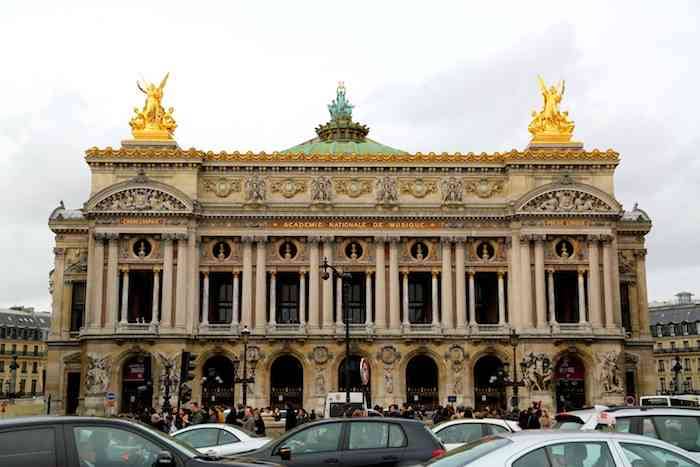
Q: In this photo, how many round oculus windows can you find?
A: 7